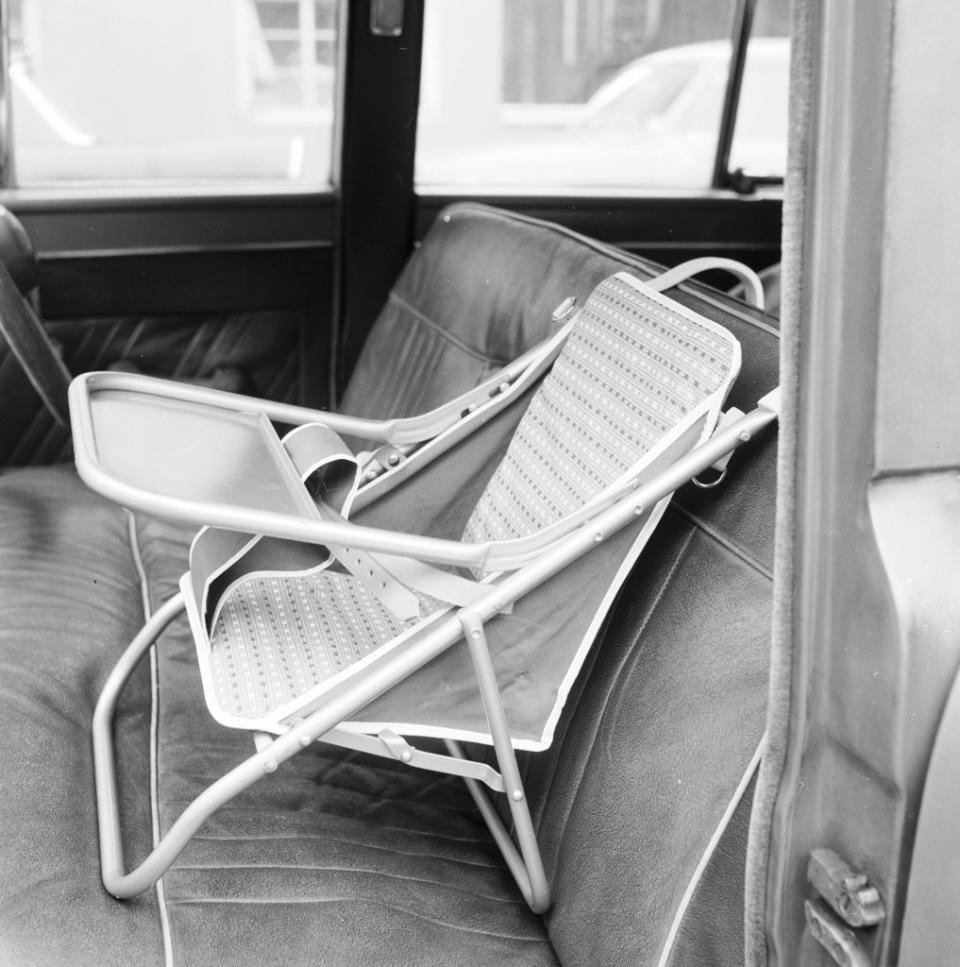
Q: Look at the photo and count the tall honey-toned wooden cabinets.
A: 0